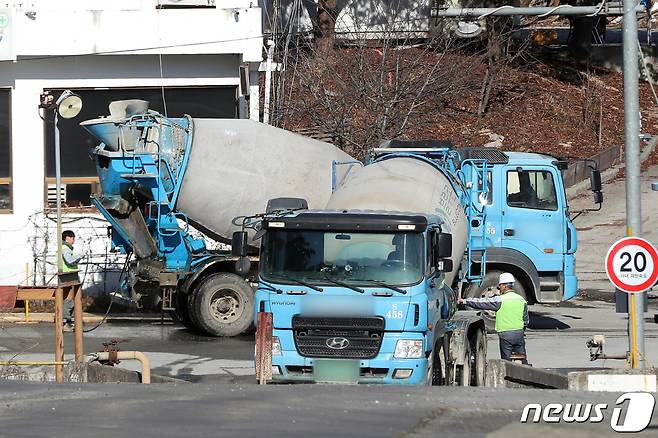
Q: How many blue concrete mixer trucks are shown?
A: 2